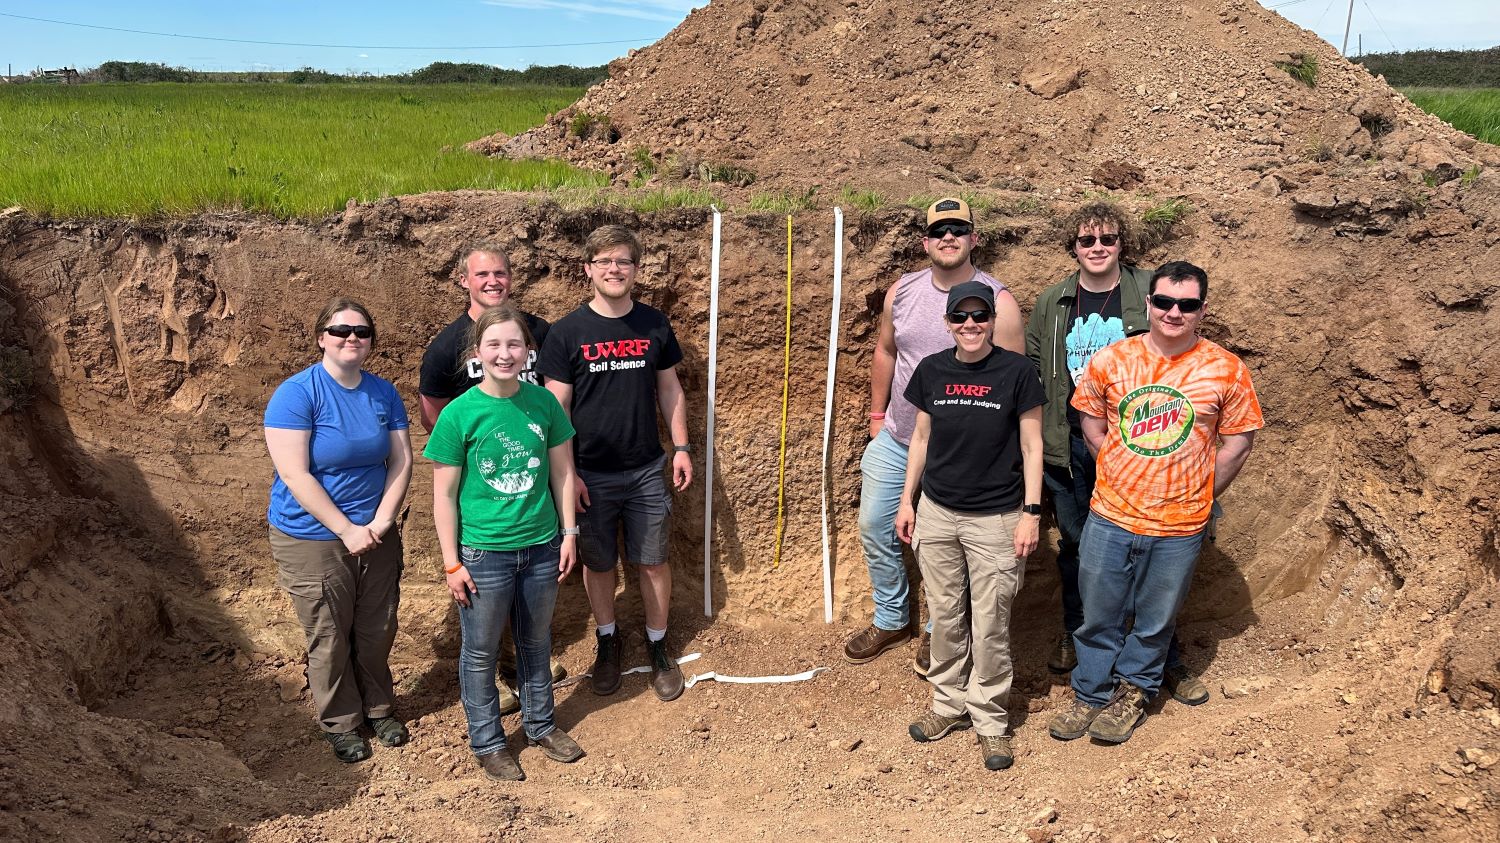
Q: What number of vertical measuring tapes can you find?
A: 3